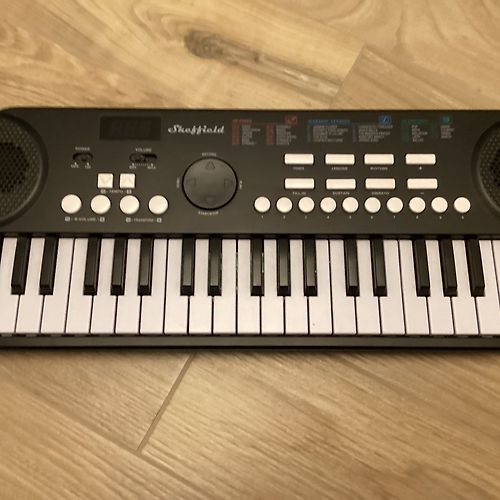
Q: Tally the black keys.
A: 15